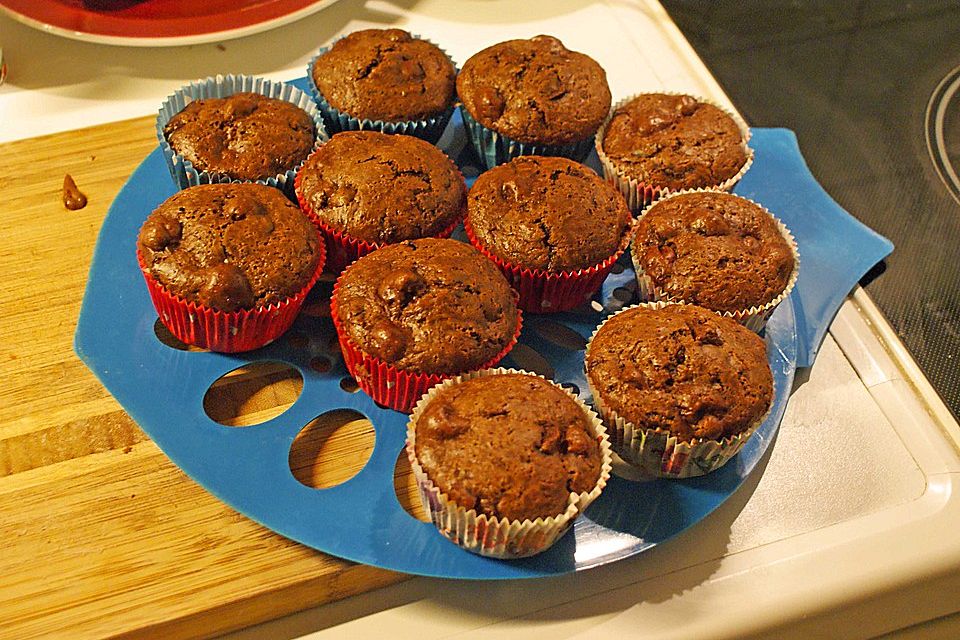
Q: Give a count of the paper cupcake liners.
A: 11